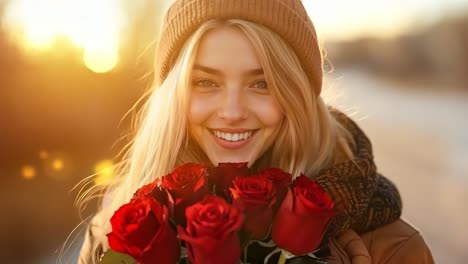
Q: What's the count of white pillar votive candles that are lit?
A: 0